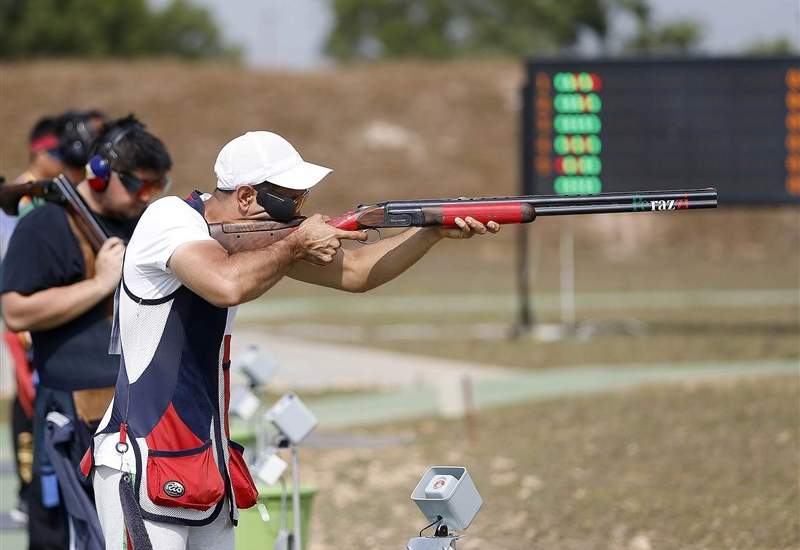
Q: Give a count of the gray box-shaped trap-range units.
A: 5